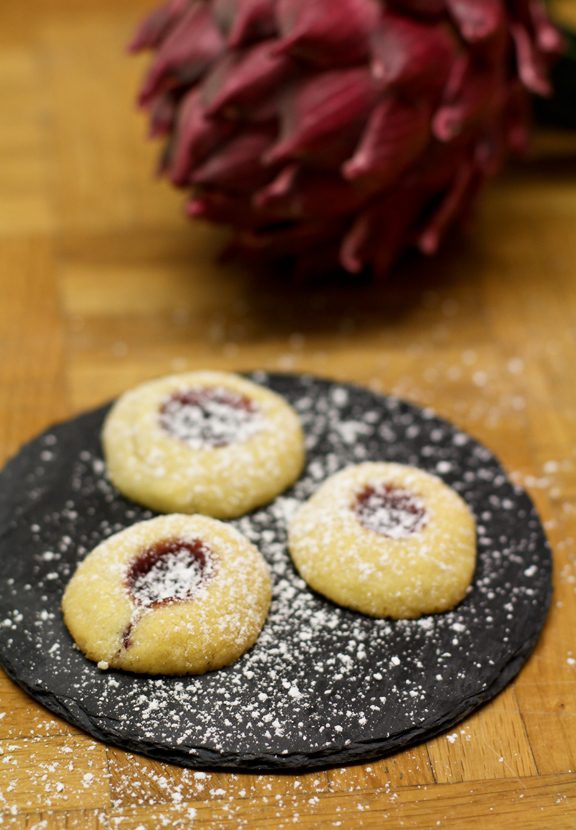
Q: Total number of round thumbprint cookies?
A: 3